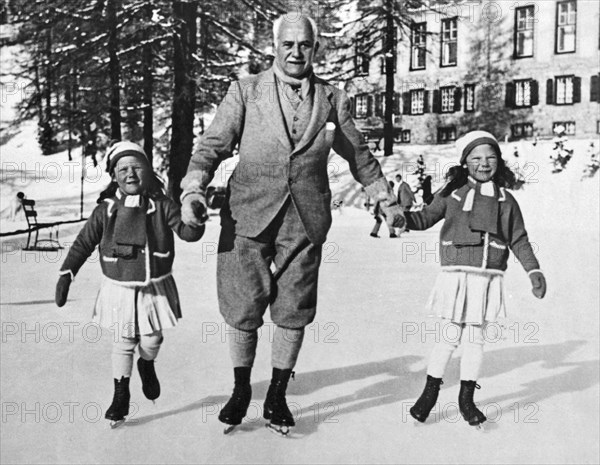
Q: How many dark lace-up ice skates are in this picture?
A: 6